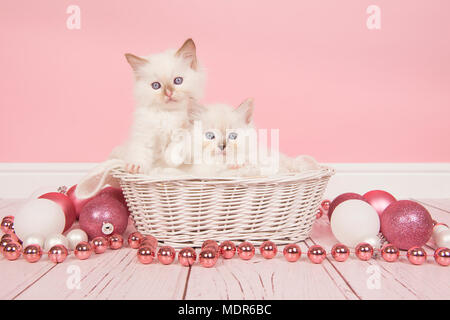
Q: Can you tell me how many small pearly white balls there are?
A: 5